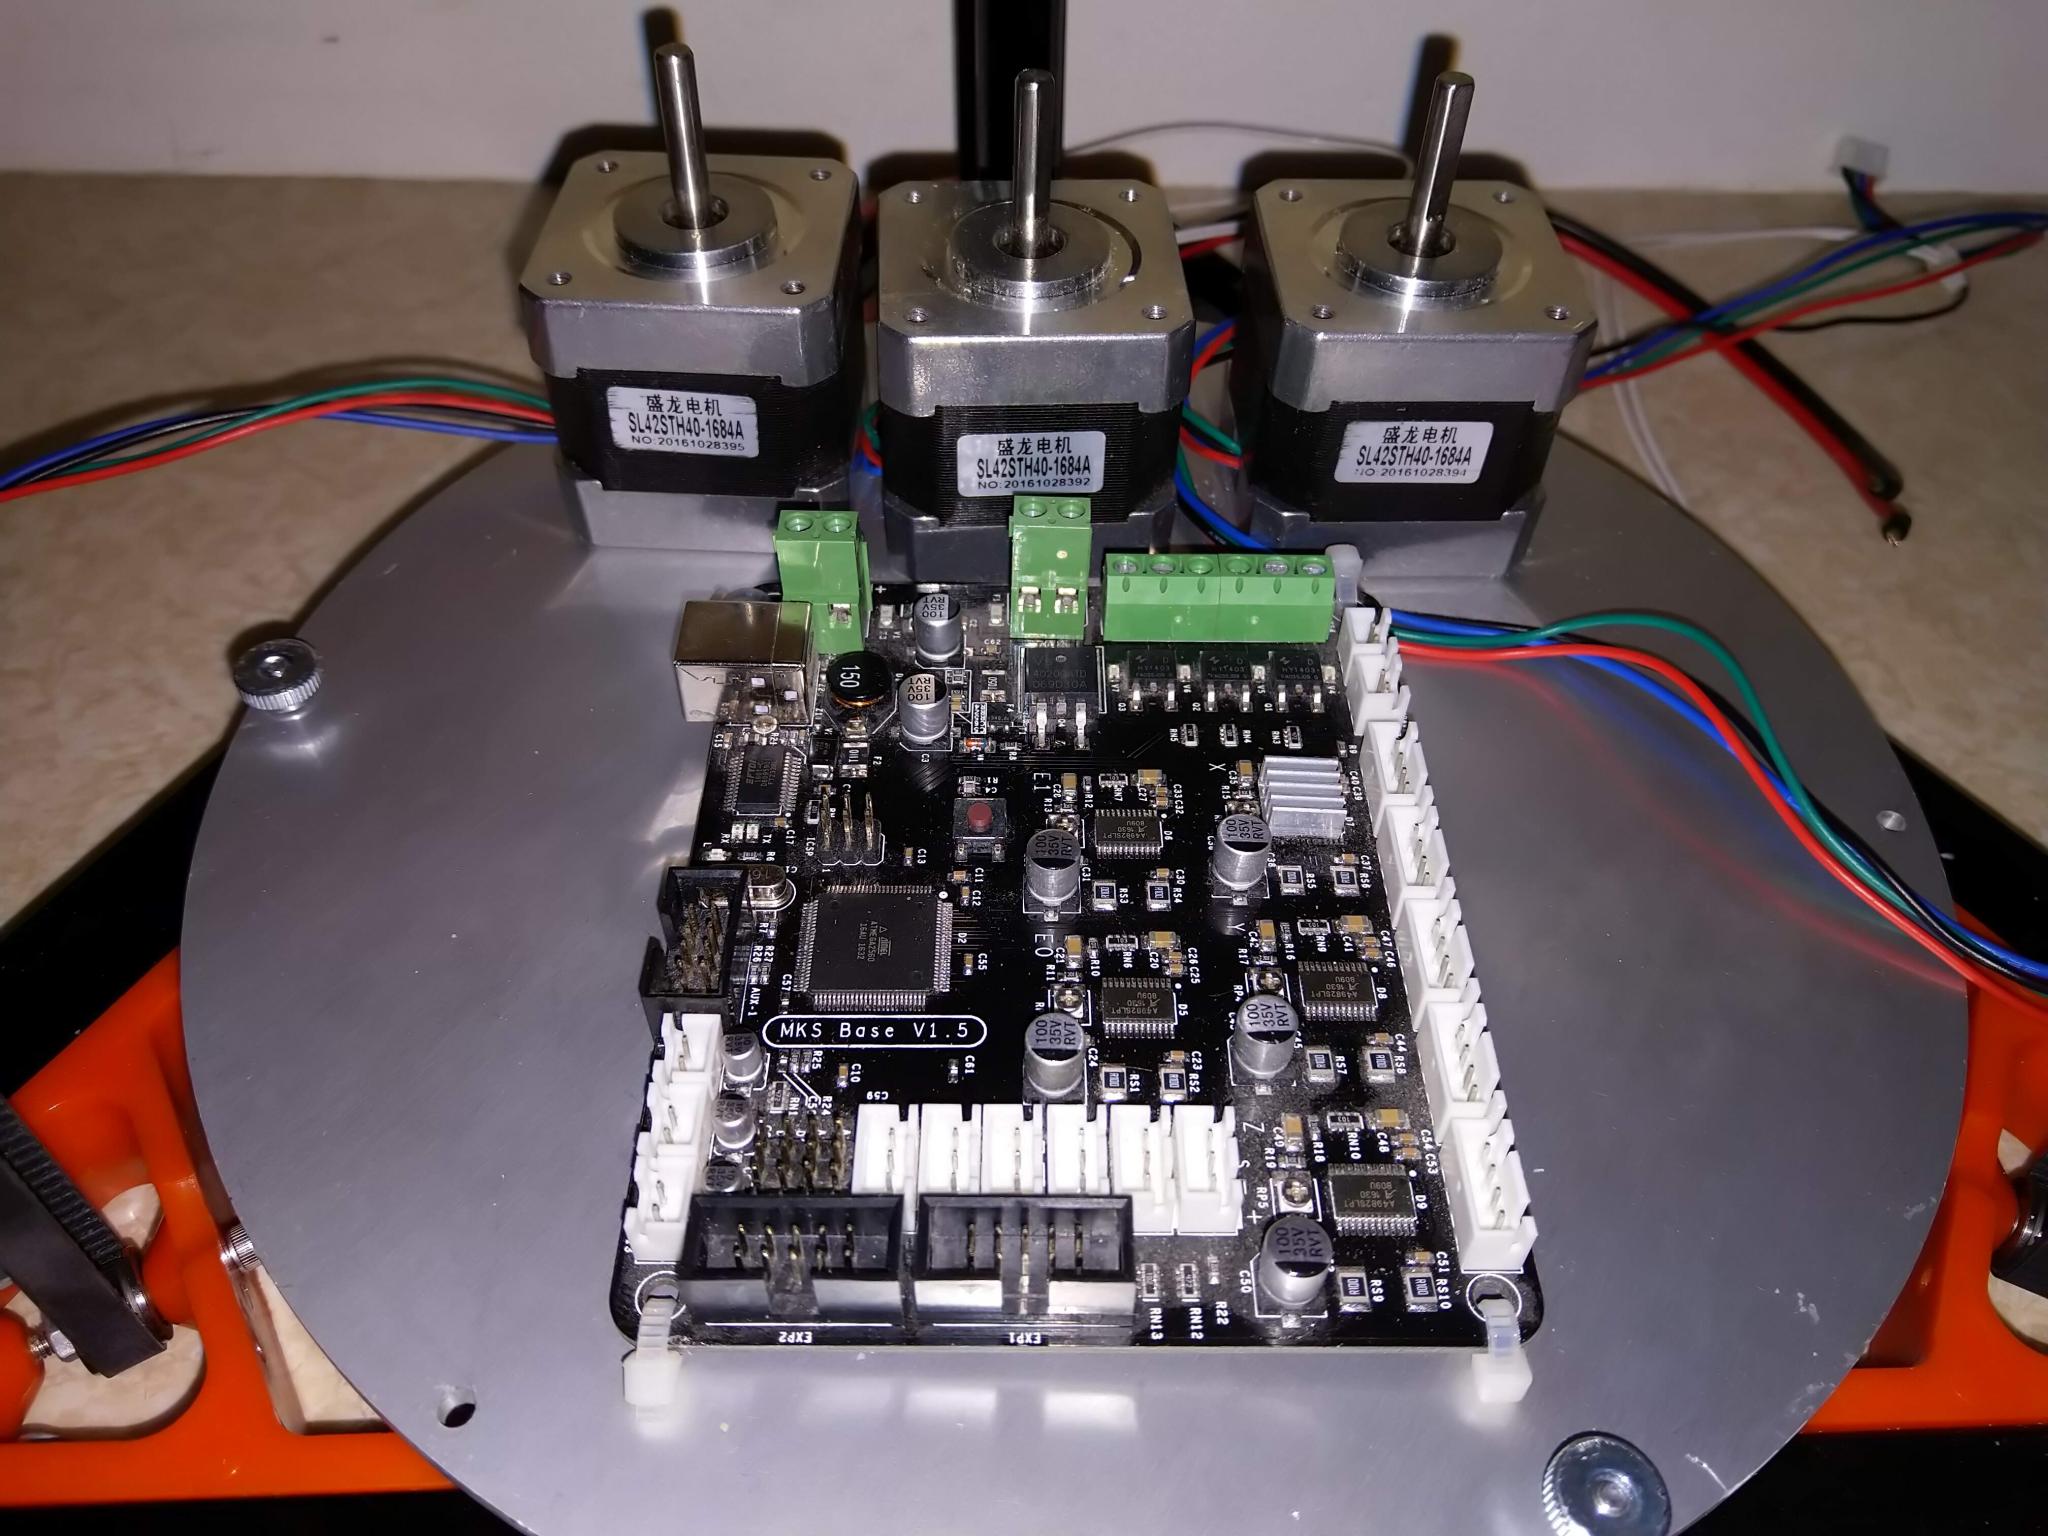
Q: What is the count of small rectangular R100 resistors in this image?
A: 10